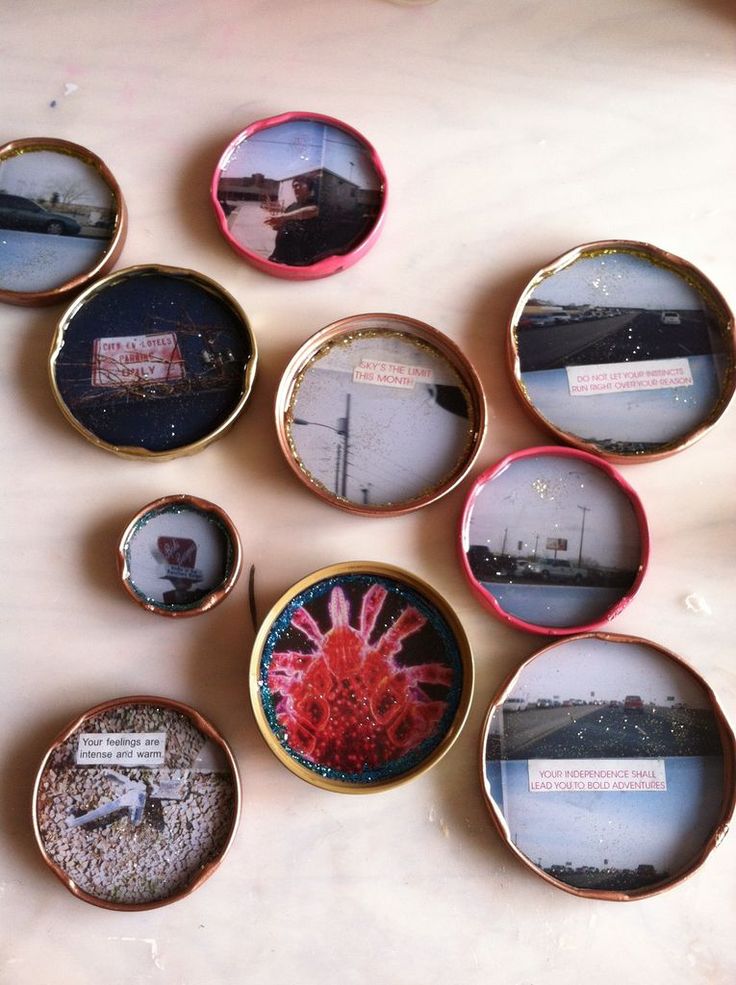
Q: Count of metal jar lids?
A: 10